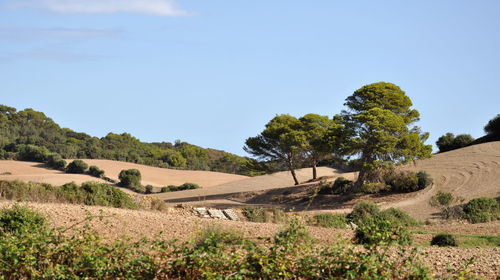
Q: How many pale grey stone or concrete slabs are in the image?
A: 3